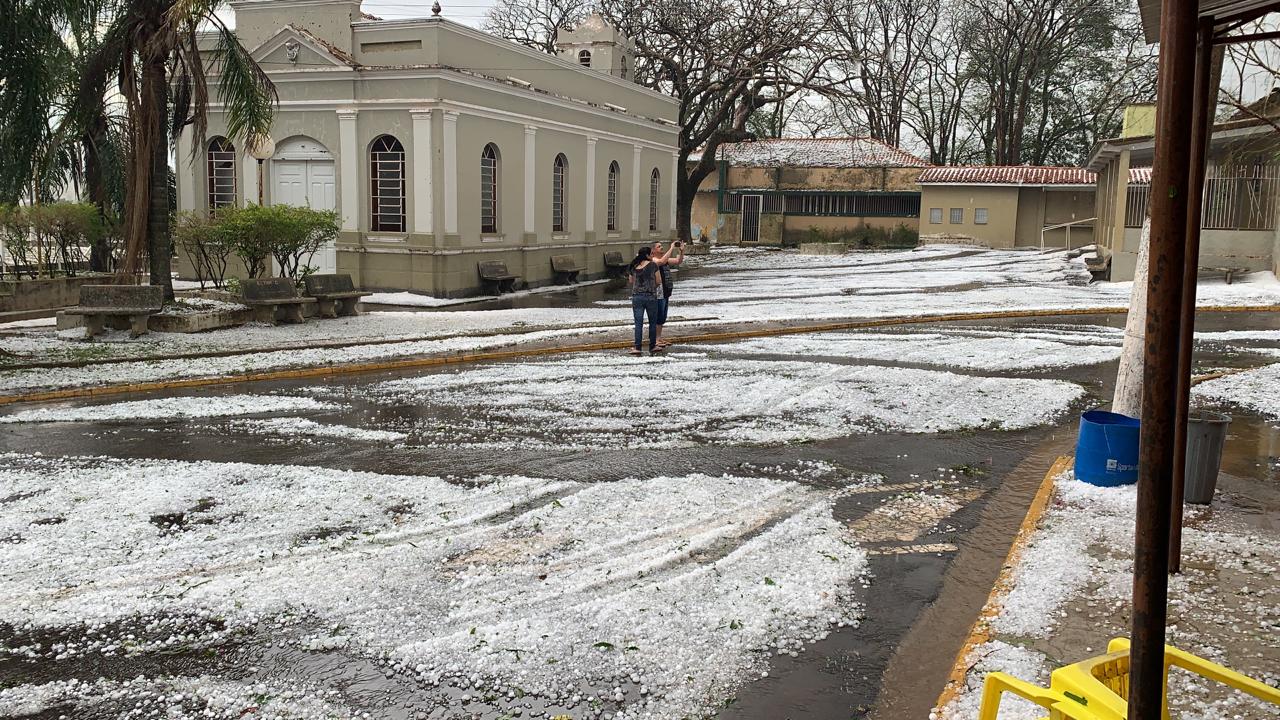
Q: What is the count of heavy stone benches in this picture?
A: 6